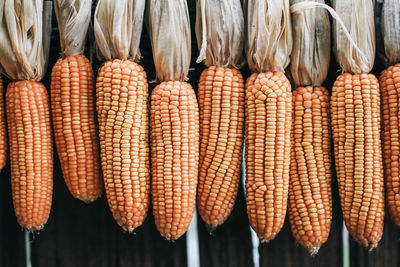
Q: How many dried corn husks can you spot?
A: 9